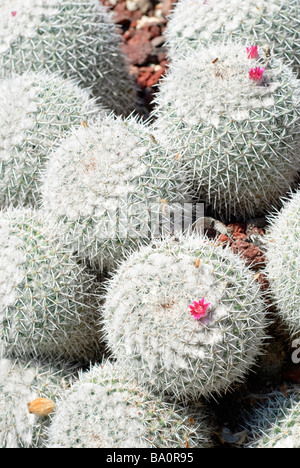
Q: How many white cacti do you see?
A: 11